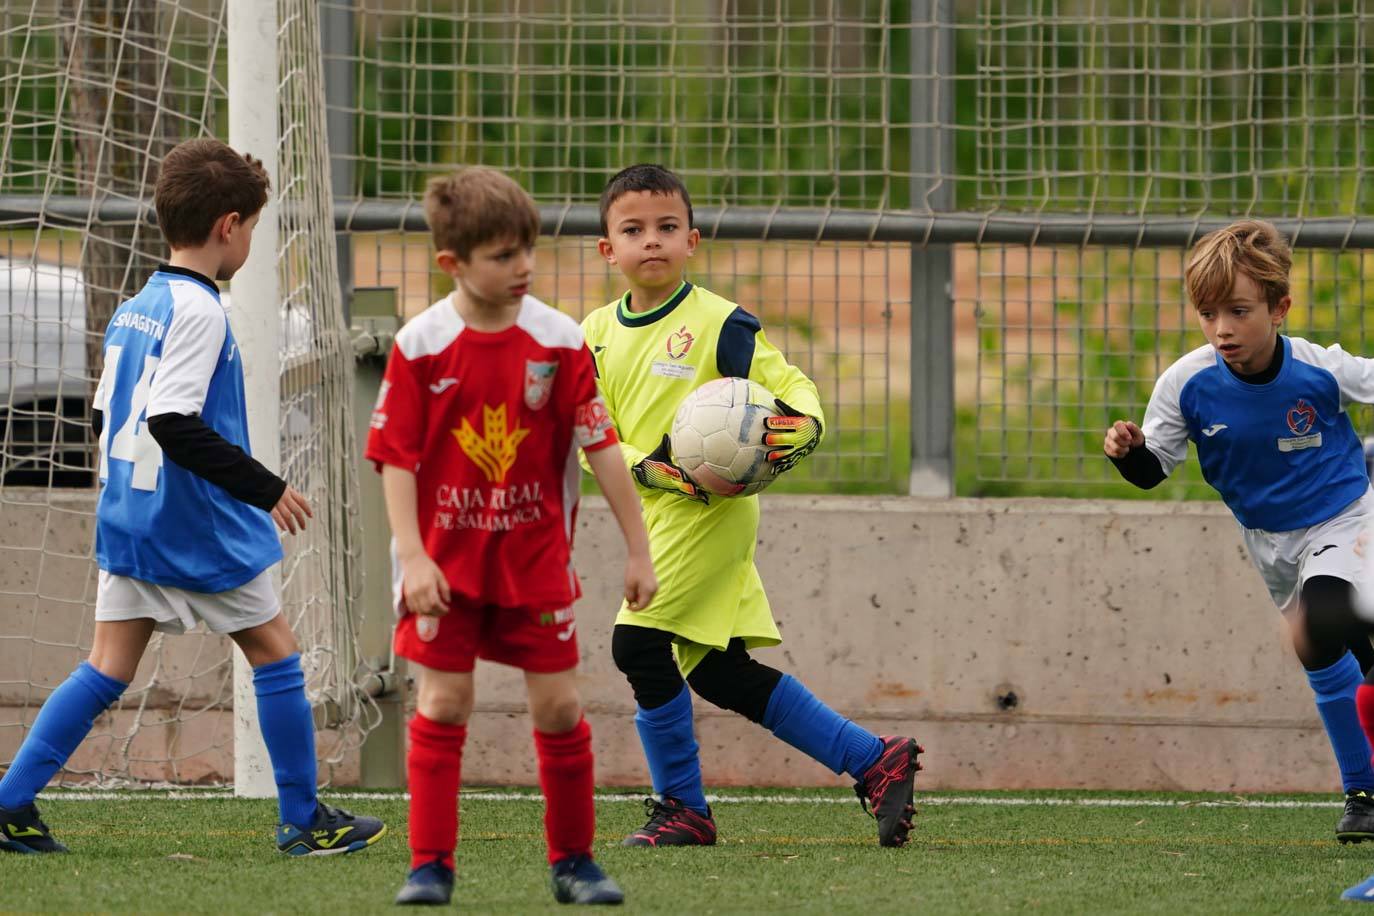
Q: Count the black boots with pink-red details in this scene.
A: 2